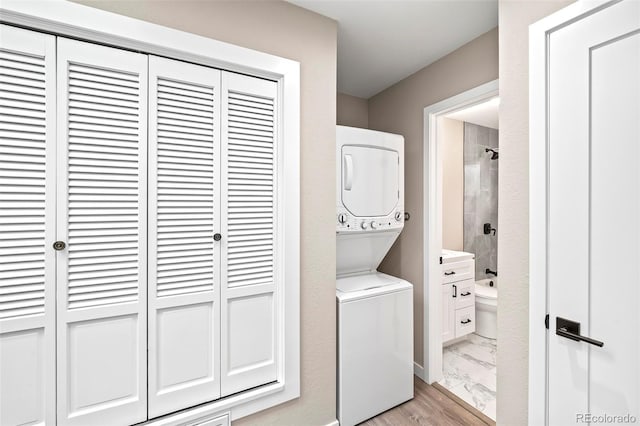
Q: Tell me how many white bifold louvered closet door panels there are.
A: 4